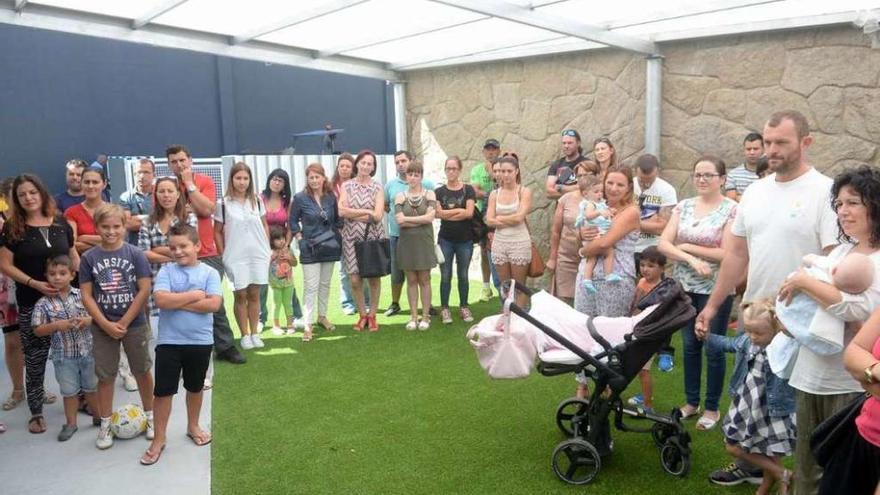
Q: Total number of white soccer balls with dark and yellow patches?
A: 1